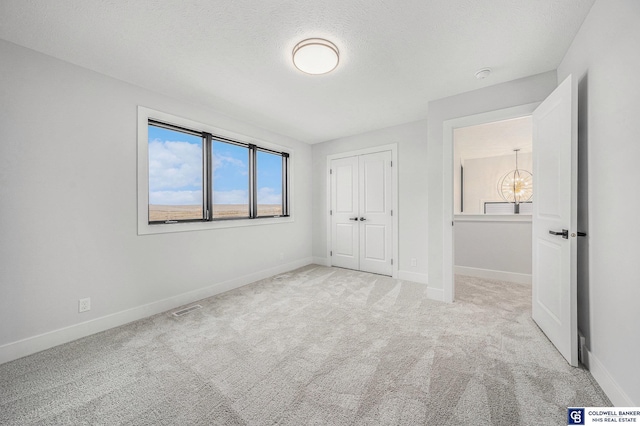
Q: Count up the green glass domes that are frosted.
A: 0